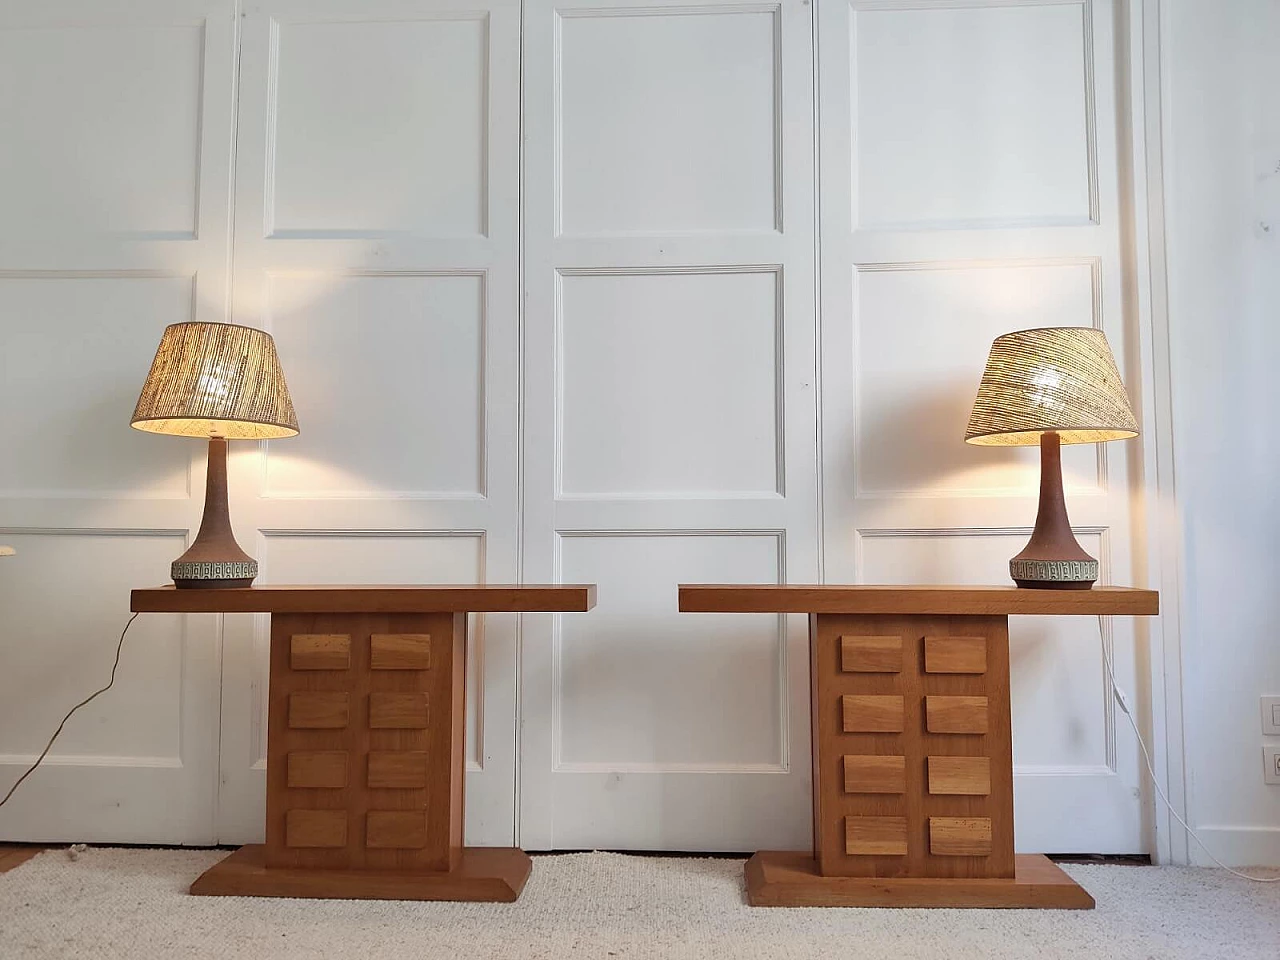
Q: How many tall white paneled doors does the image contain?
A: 4